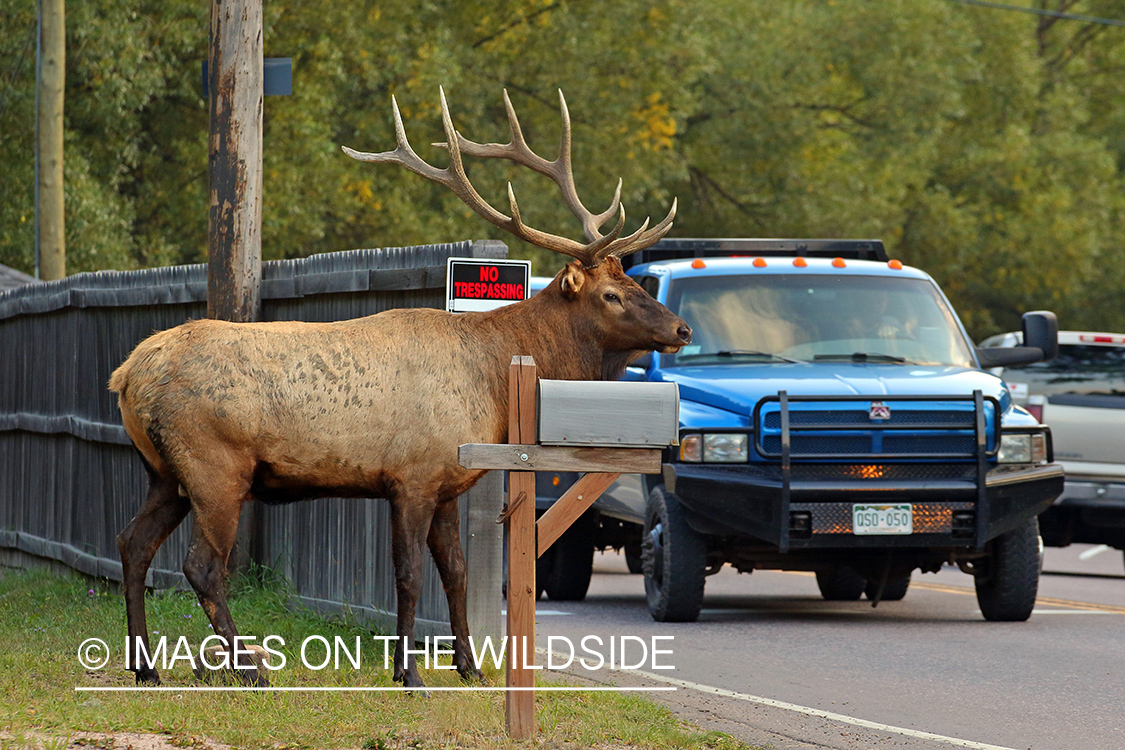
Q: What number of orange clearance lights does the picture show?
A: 5